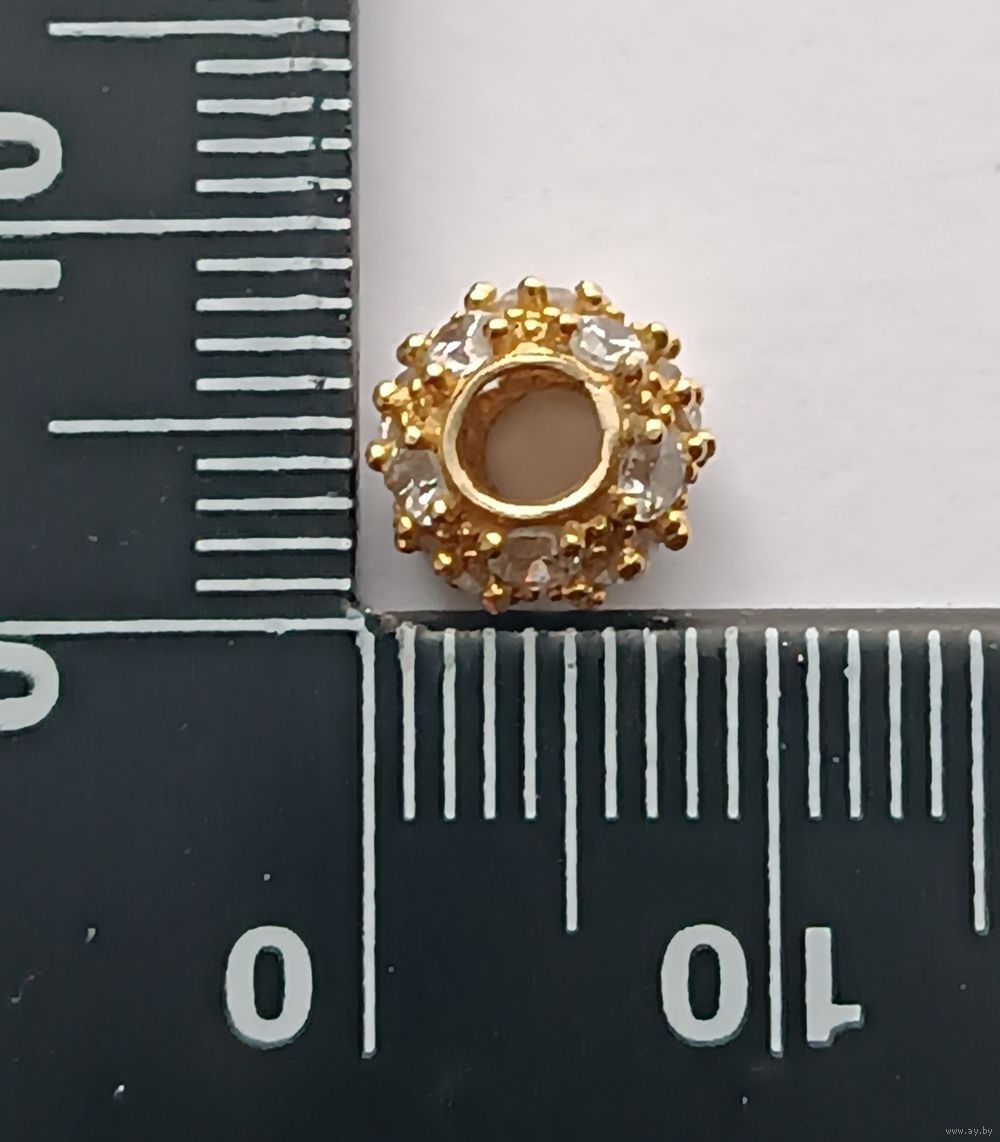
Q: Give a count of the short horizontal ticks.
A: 12